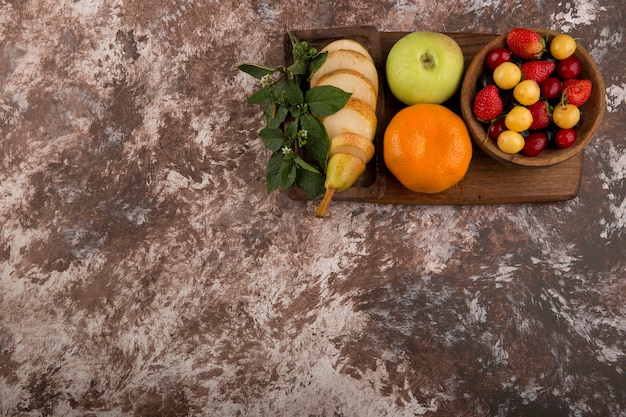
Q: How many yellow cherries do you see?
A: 6